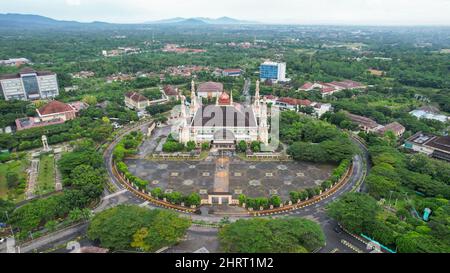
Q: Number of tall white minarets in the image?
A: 4